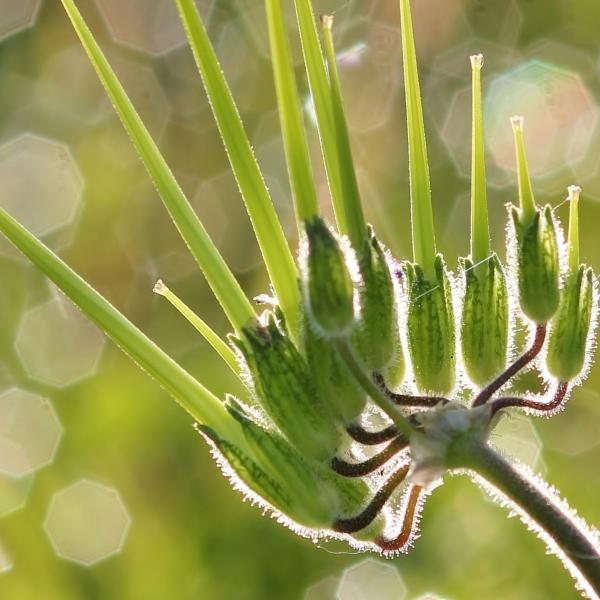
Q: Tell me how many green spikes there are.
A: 11